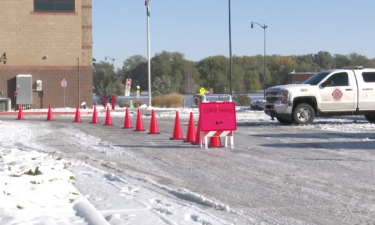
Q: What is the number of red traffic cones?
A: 12